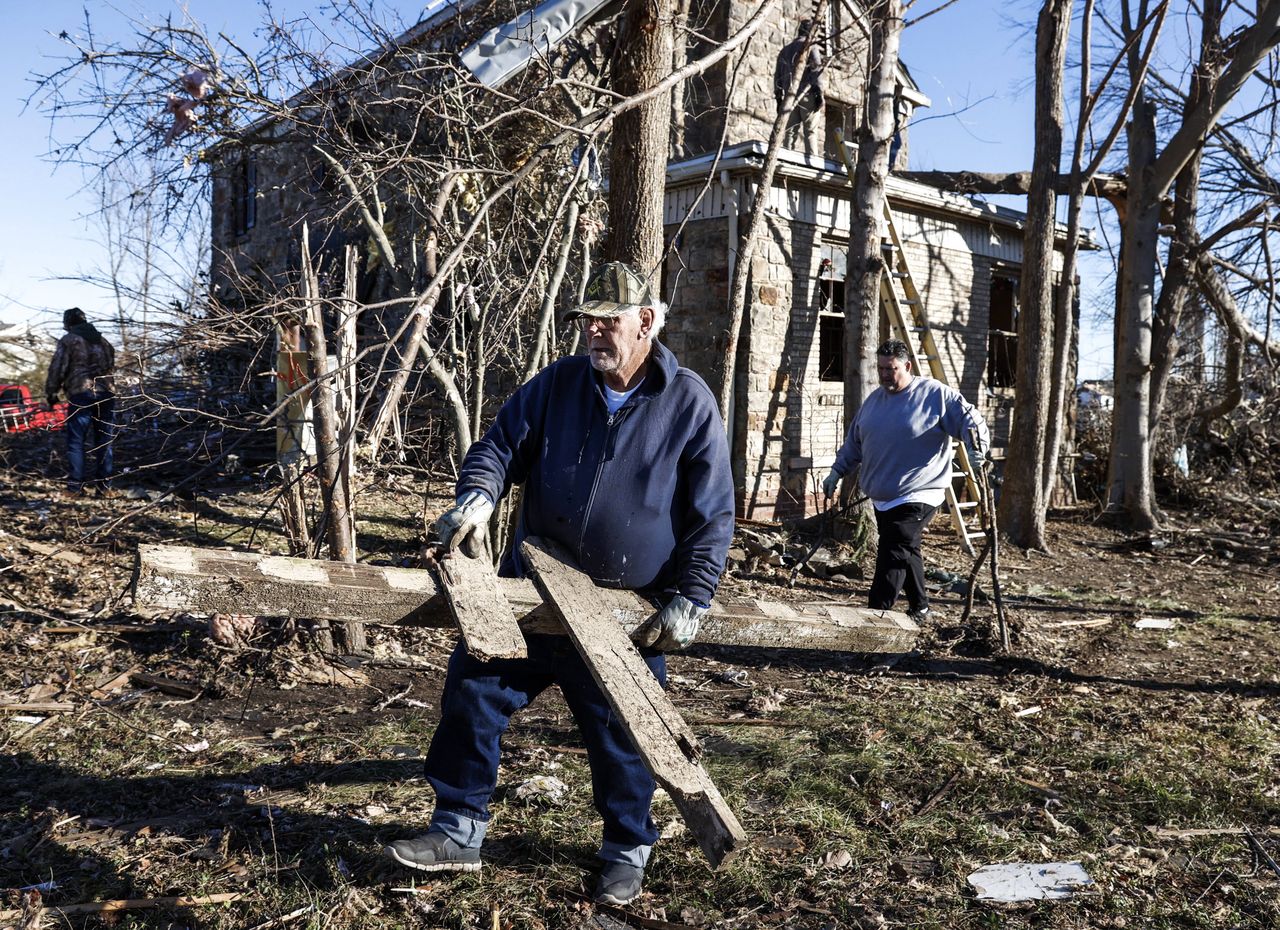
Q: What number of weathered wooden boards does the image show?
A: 3